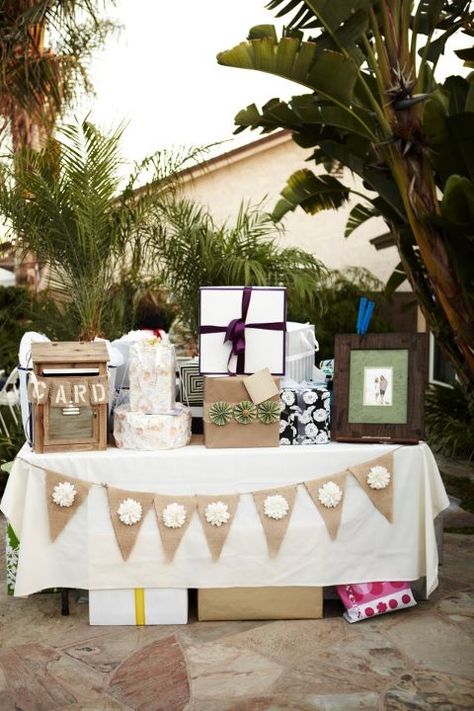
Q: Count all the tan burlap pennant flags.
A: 7